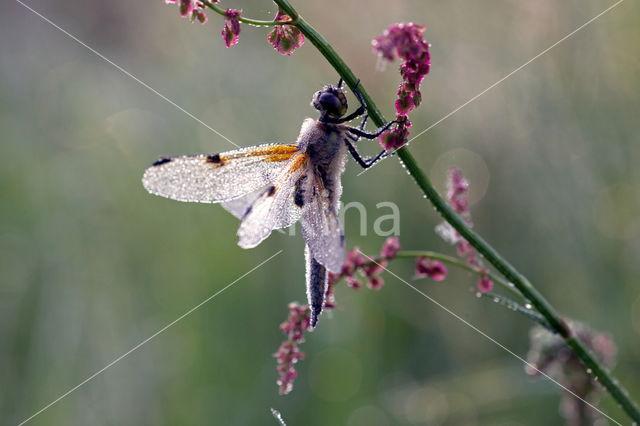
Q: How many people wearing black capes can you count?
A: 0